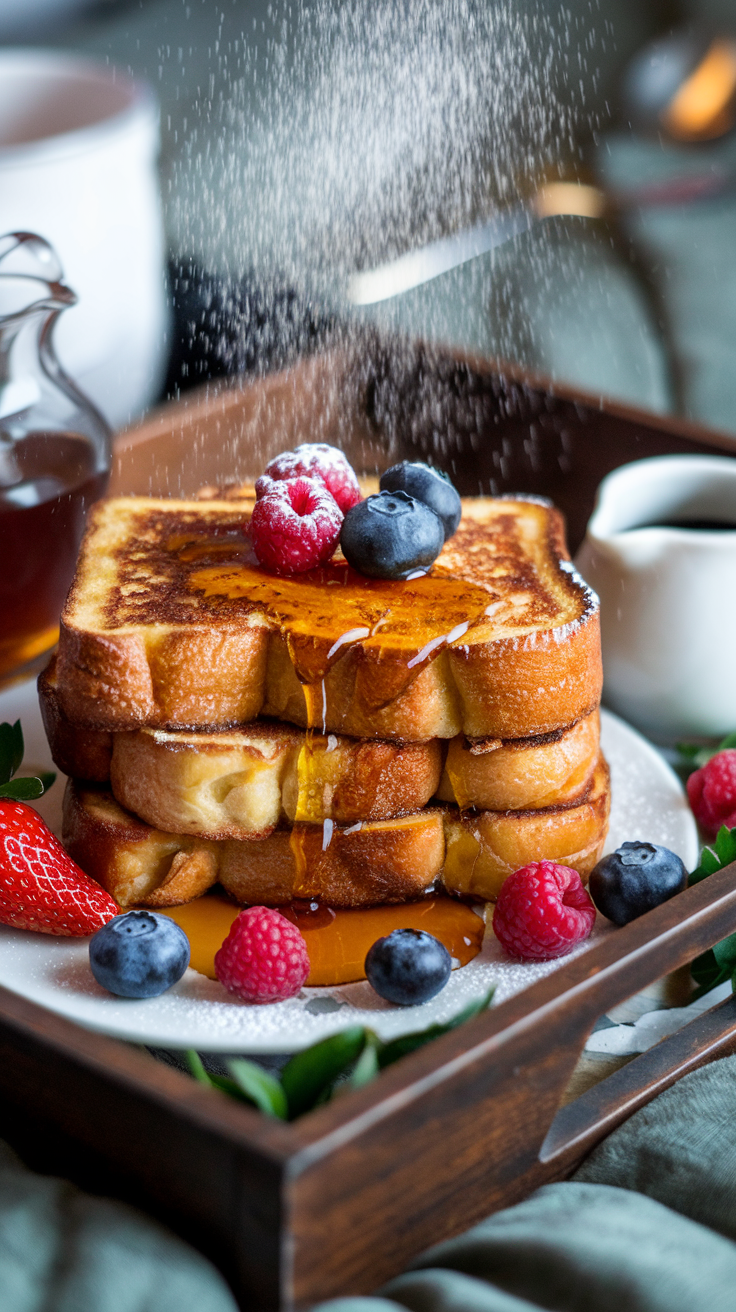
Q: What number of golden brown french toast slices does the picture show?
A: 3